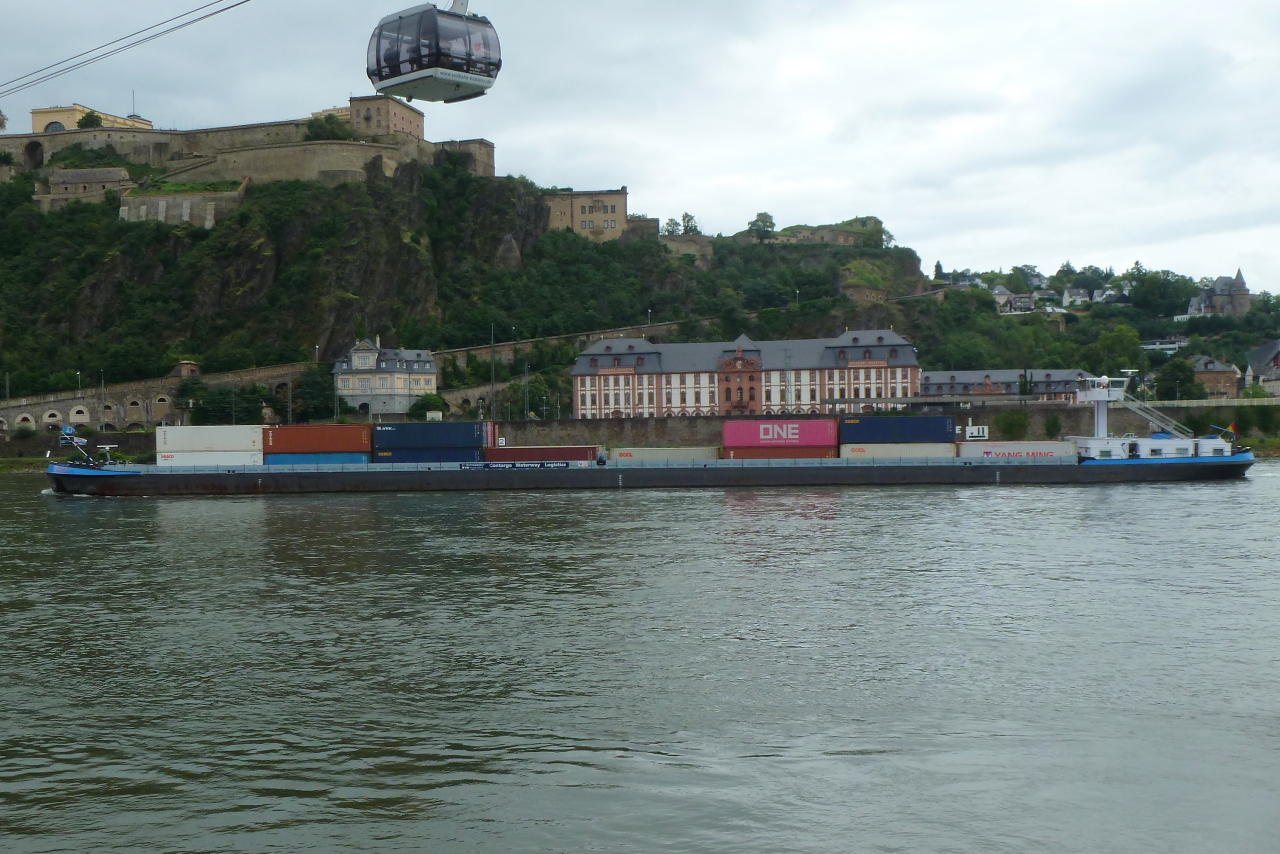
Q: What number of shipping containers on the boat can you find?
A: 13